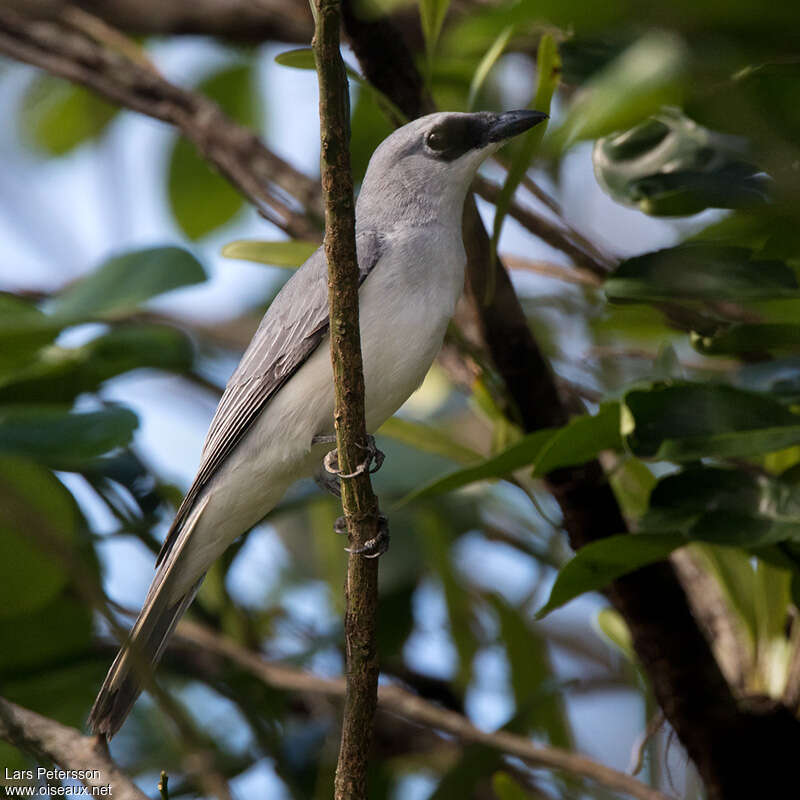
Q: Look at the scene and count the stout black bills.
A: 1